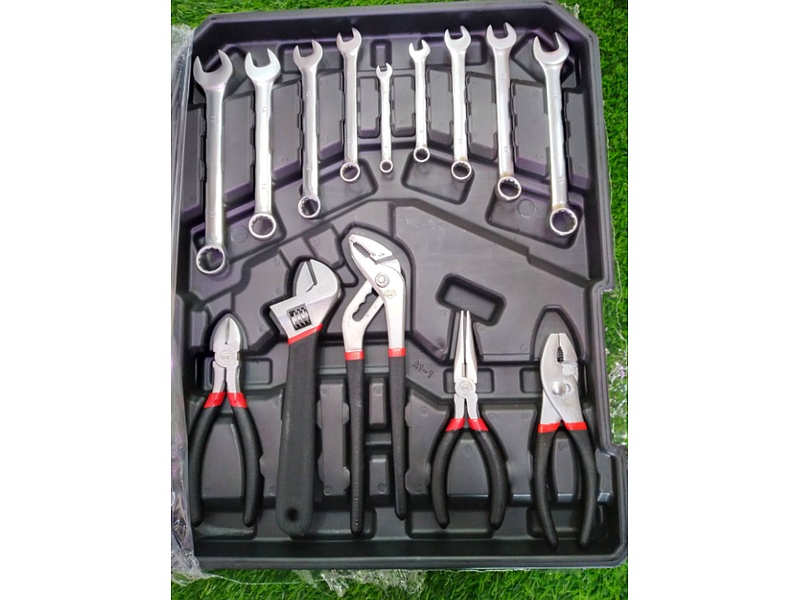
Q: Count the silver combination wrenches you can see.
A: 9